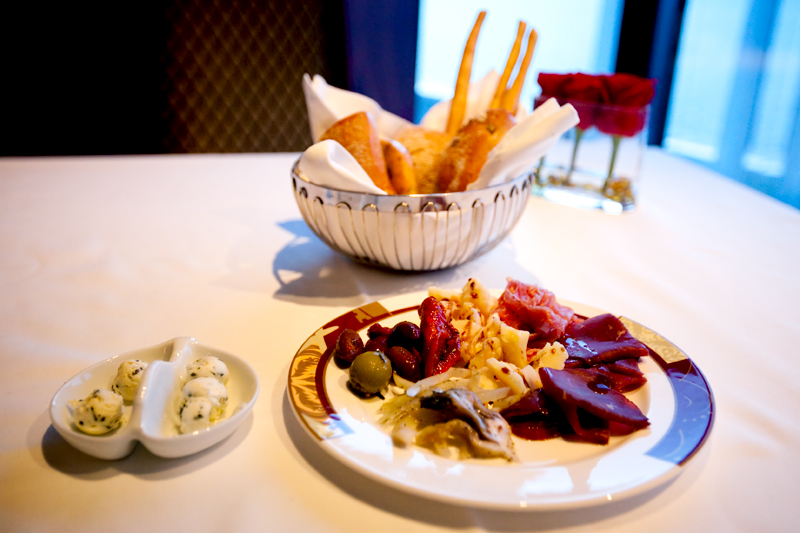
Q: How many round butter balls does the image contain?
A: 5